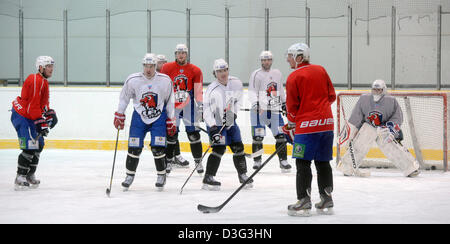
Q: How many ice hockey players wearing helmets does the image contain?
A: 8